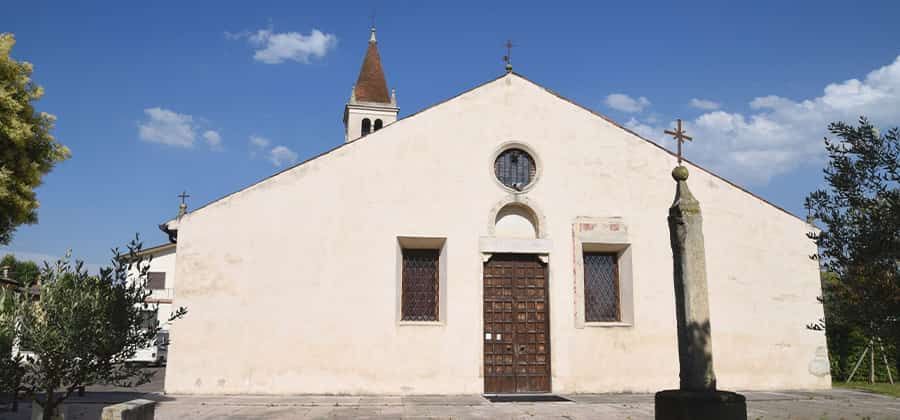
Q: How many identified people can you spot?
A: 0